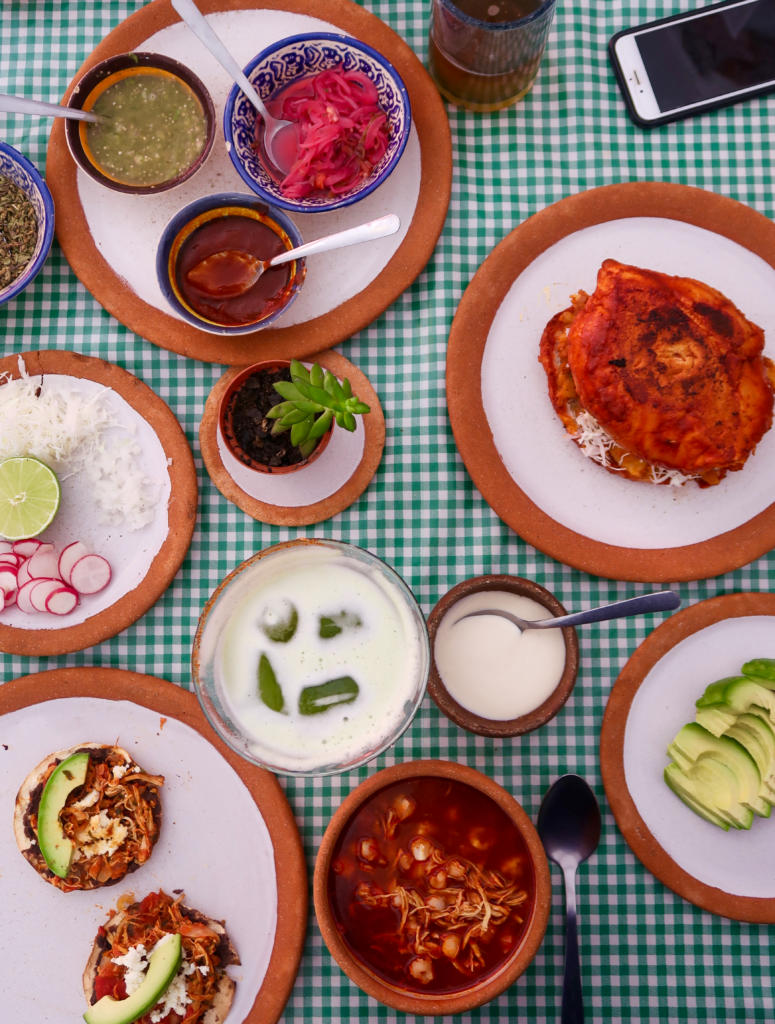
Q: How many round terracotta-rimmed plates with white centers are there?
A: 6